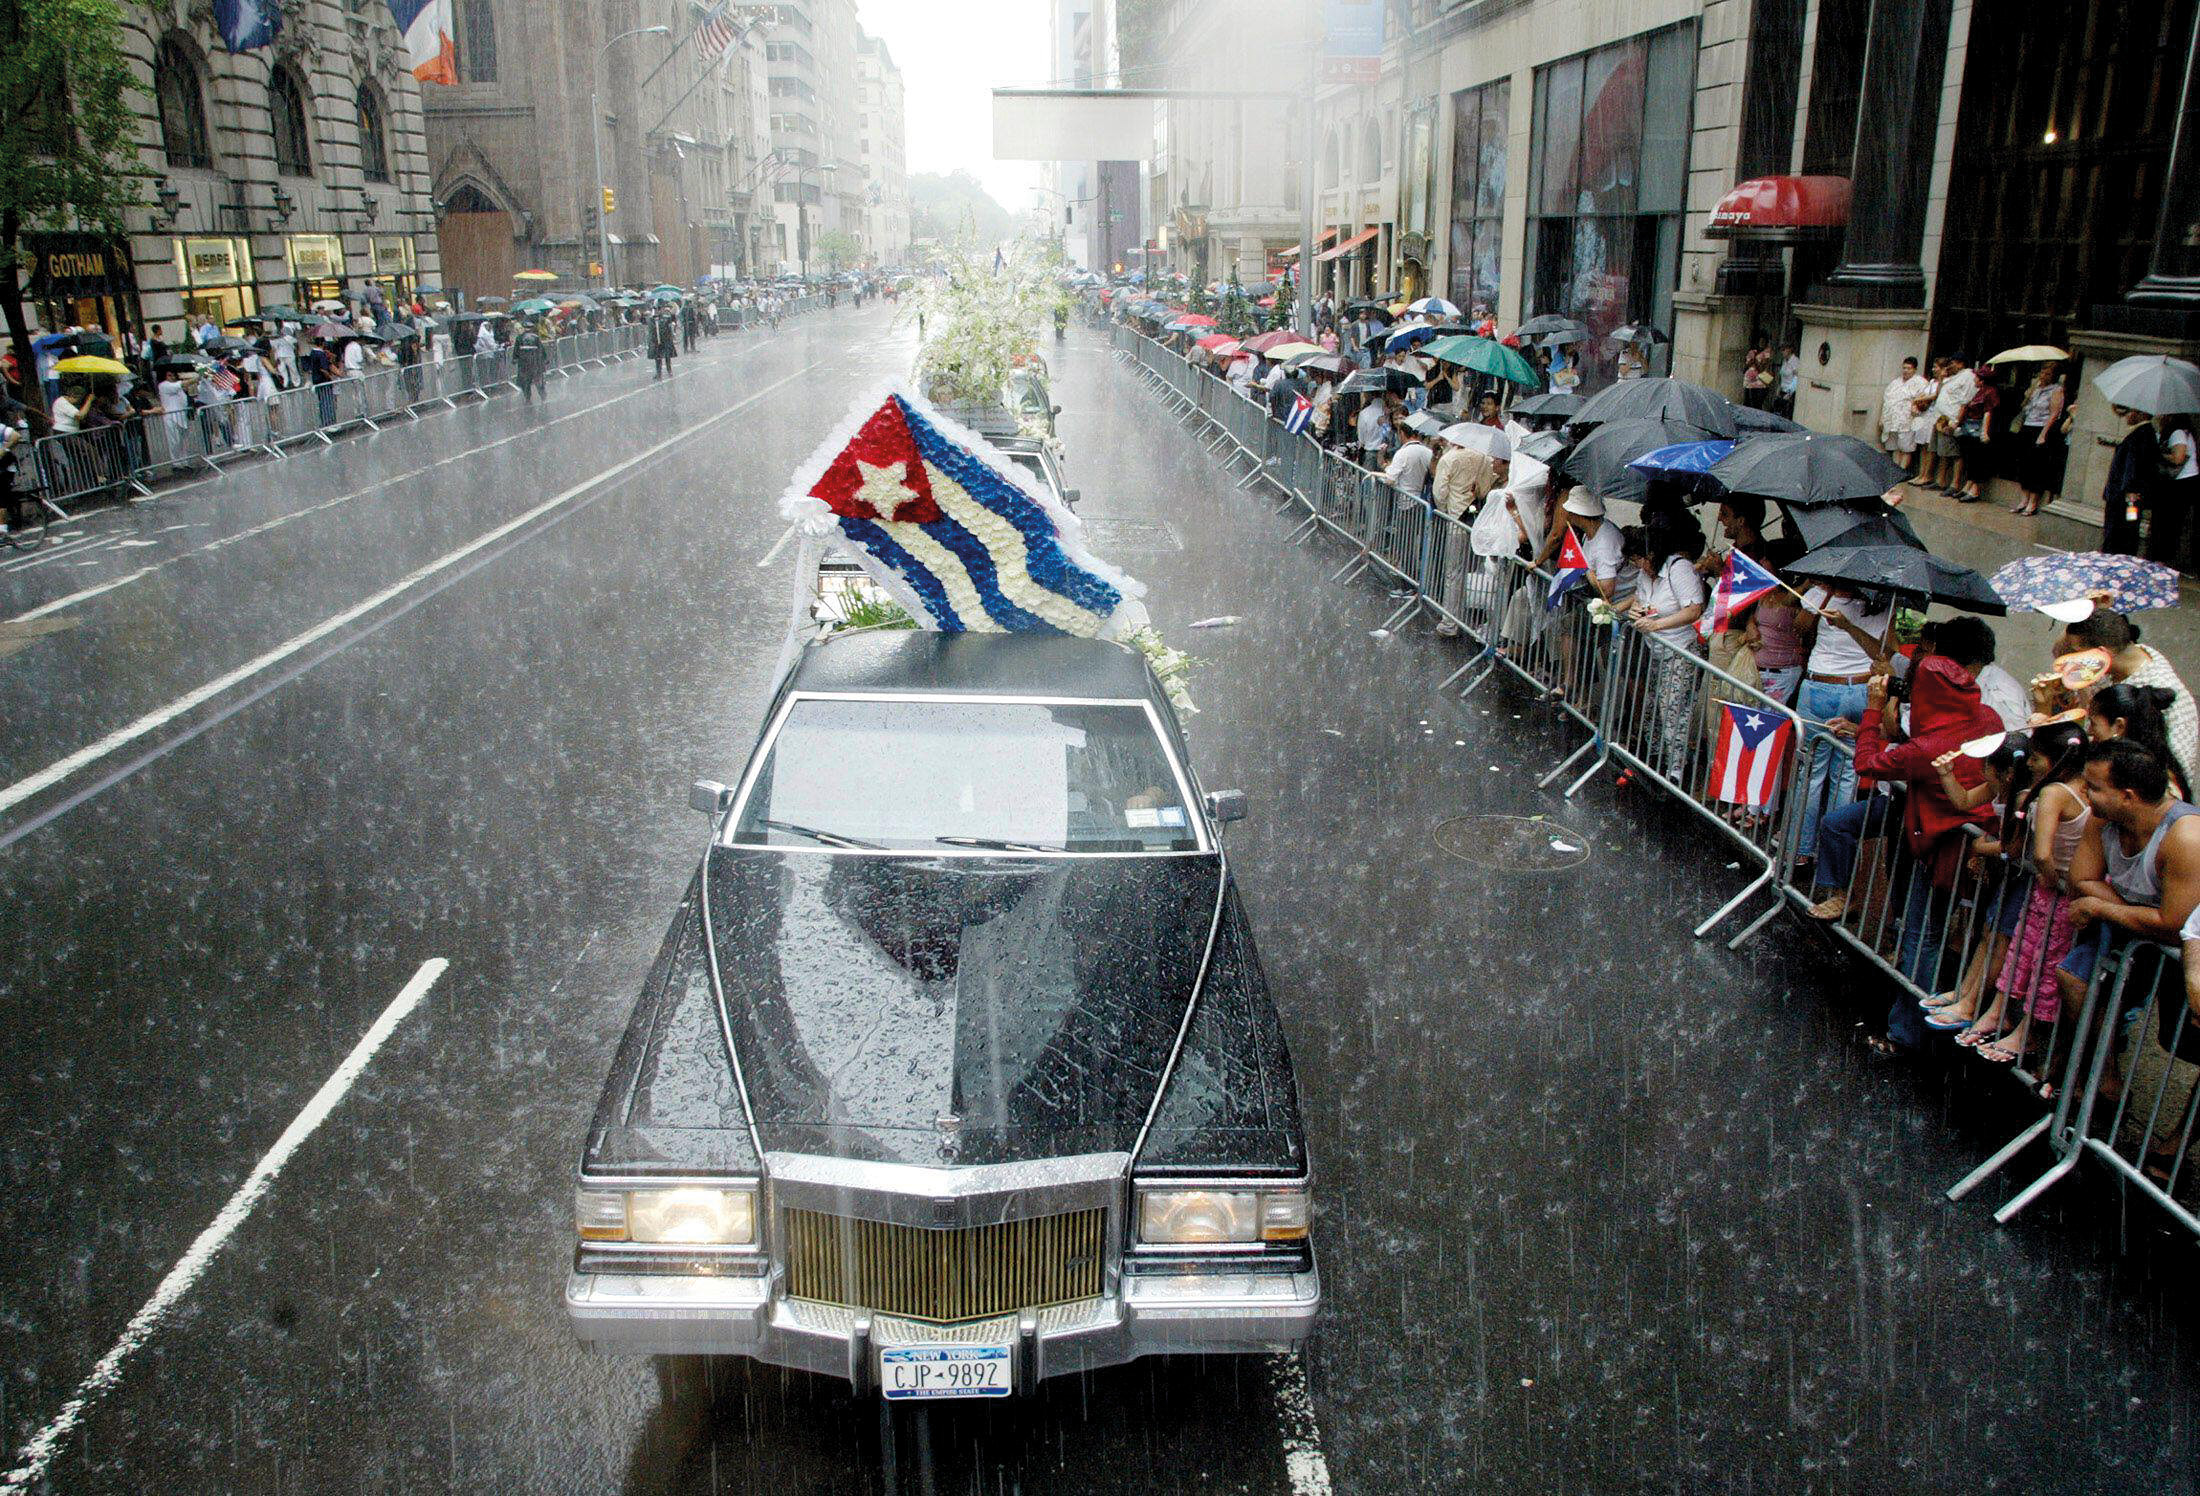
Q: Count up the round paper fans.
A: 4